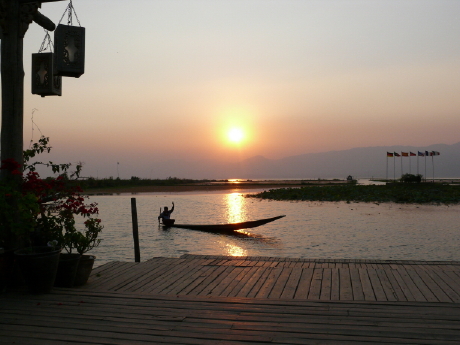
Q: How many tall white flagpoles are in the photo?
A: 7